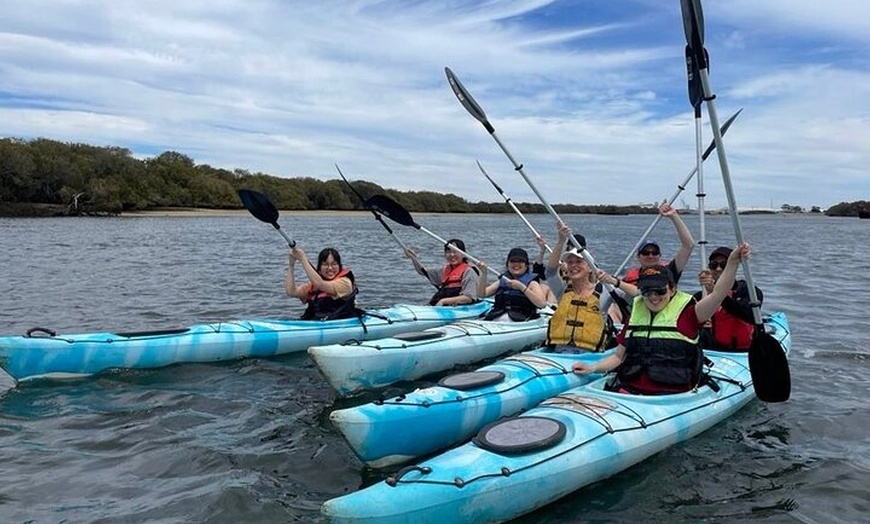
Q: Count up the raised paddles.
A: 8